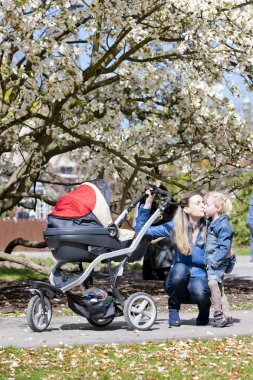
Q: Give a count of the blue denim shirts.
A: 2